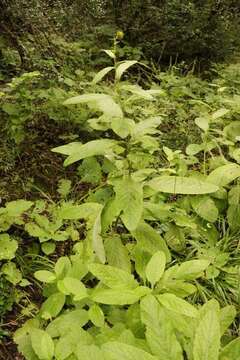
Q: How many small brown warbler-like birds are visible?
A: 0